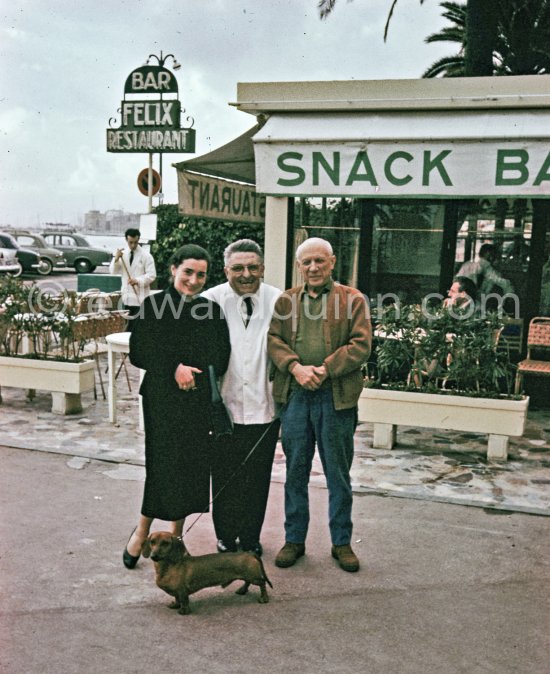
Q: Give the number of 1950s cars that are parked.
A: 4